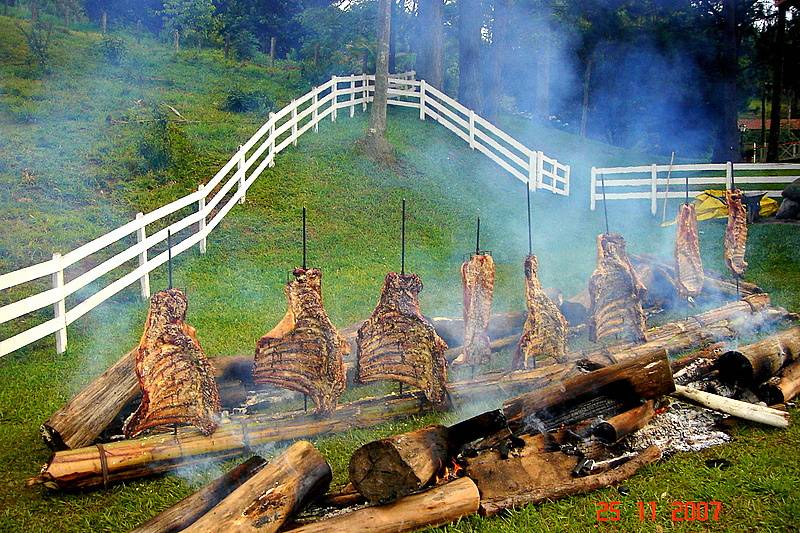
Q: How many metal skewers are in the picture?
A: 8